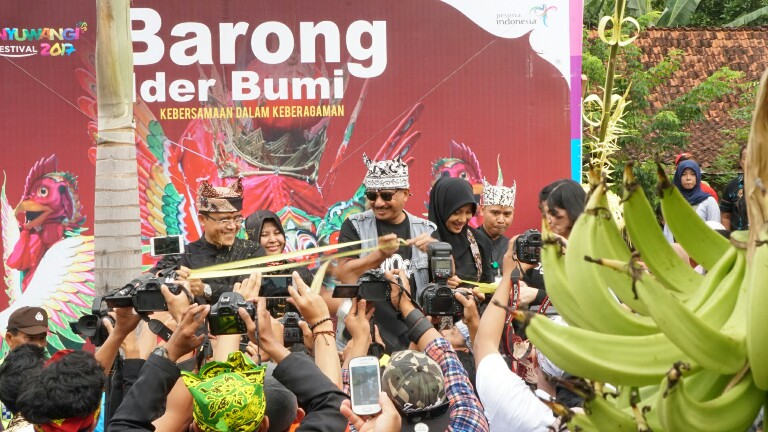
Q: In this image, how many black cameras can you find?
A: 7